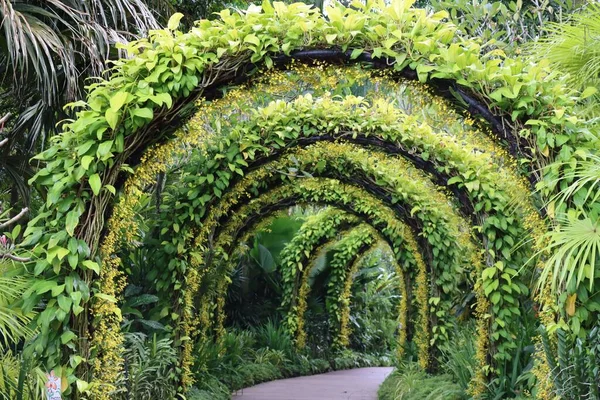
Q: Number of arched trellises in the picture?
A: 6